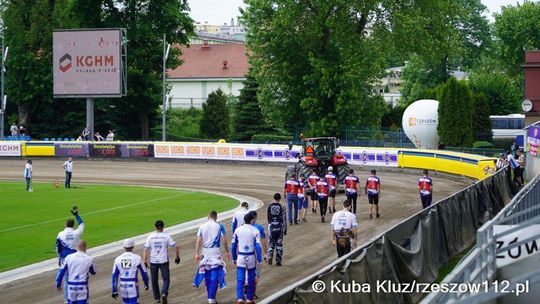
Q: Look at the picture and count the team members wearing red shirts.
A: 8